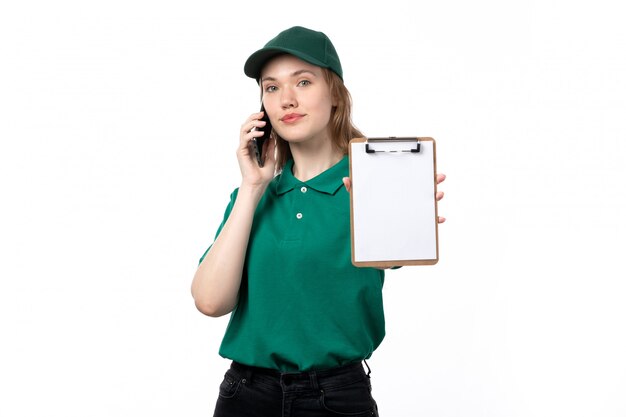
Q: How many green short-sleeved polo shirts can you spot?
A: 1